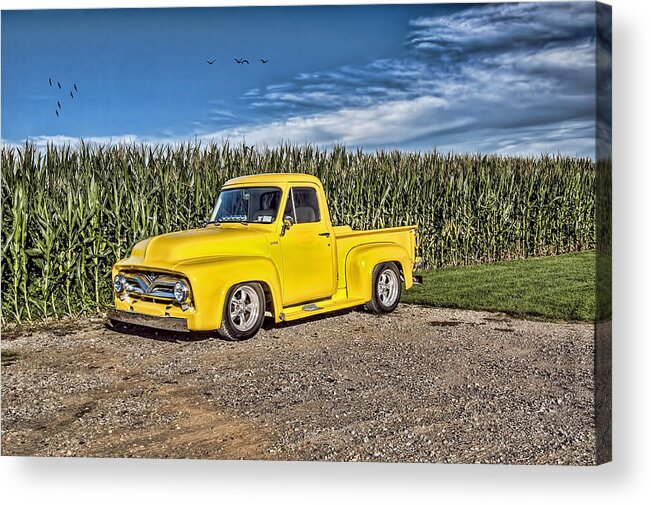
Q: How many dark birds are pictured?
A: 10